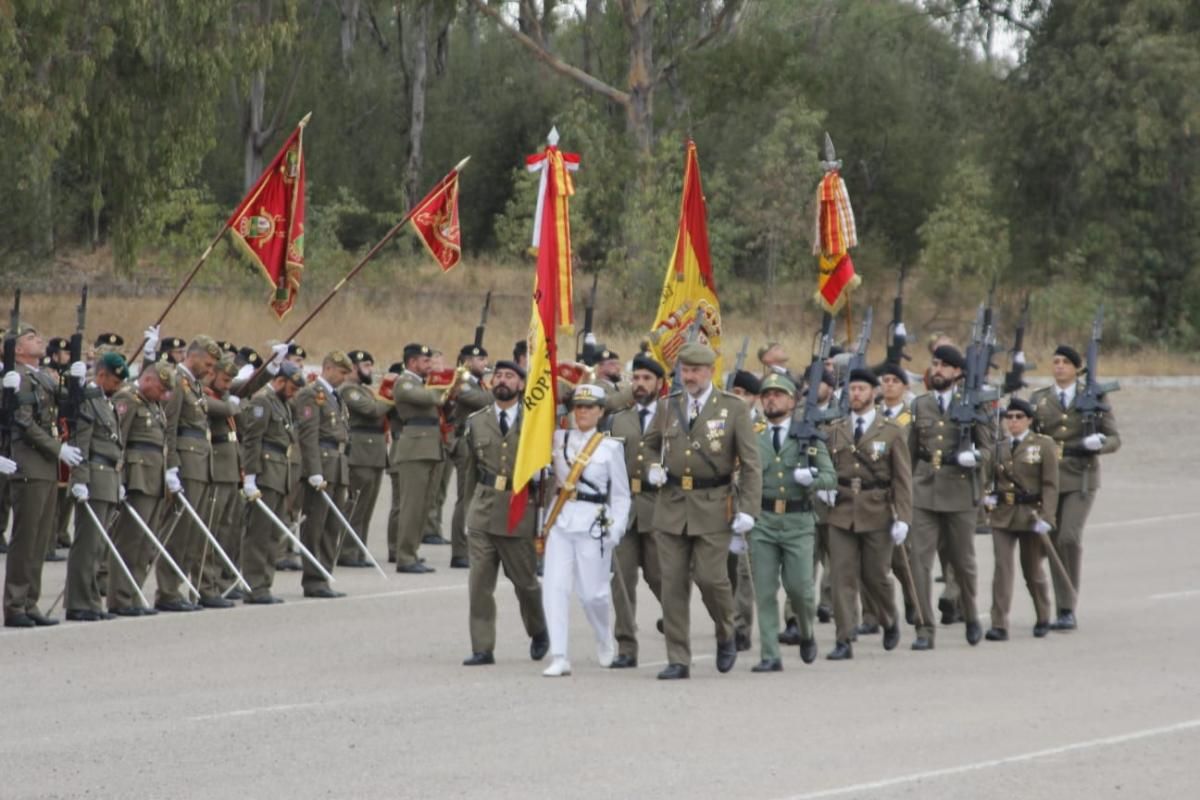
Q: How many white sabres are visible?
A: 5